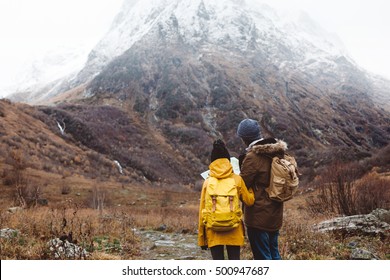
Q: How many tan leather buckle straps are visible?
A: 2